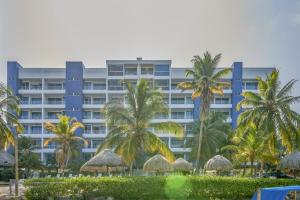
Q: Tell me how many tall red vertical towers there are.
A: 0